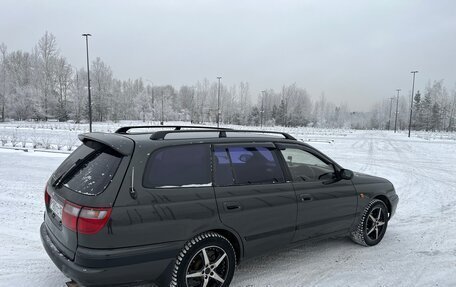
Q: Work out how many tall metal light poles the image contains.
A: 6